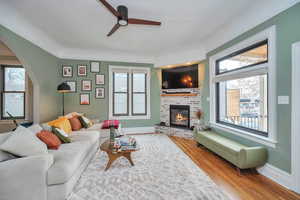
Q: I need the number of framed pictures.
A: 8